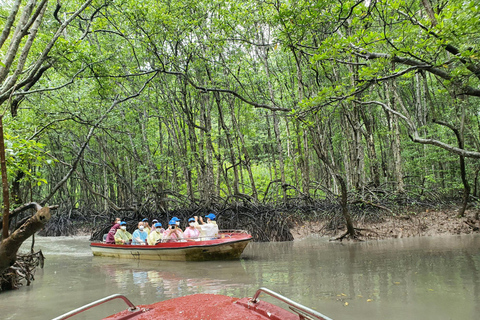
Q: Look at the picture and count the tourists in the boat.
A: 10